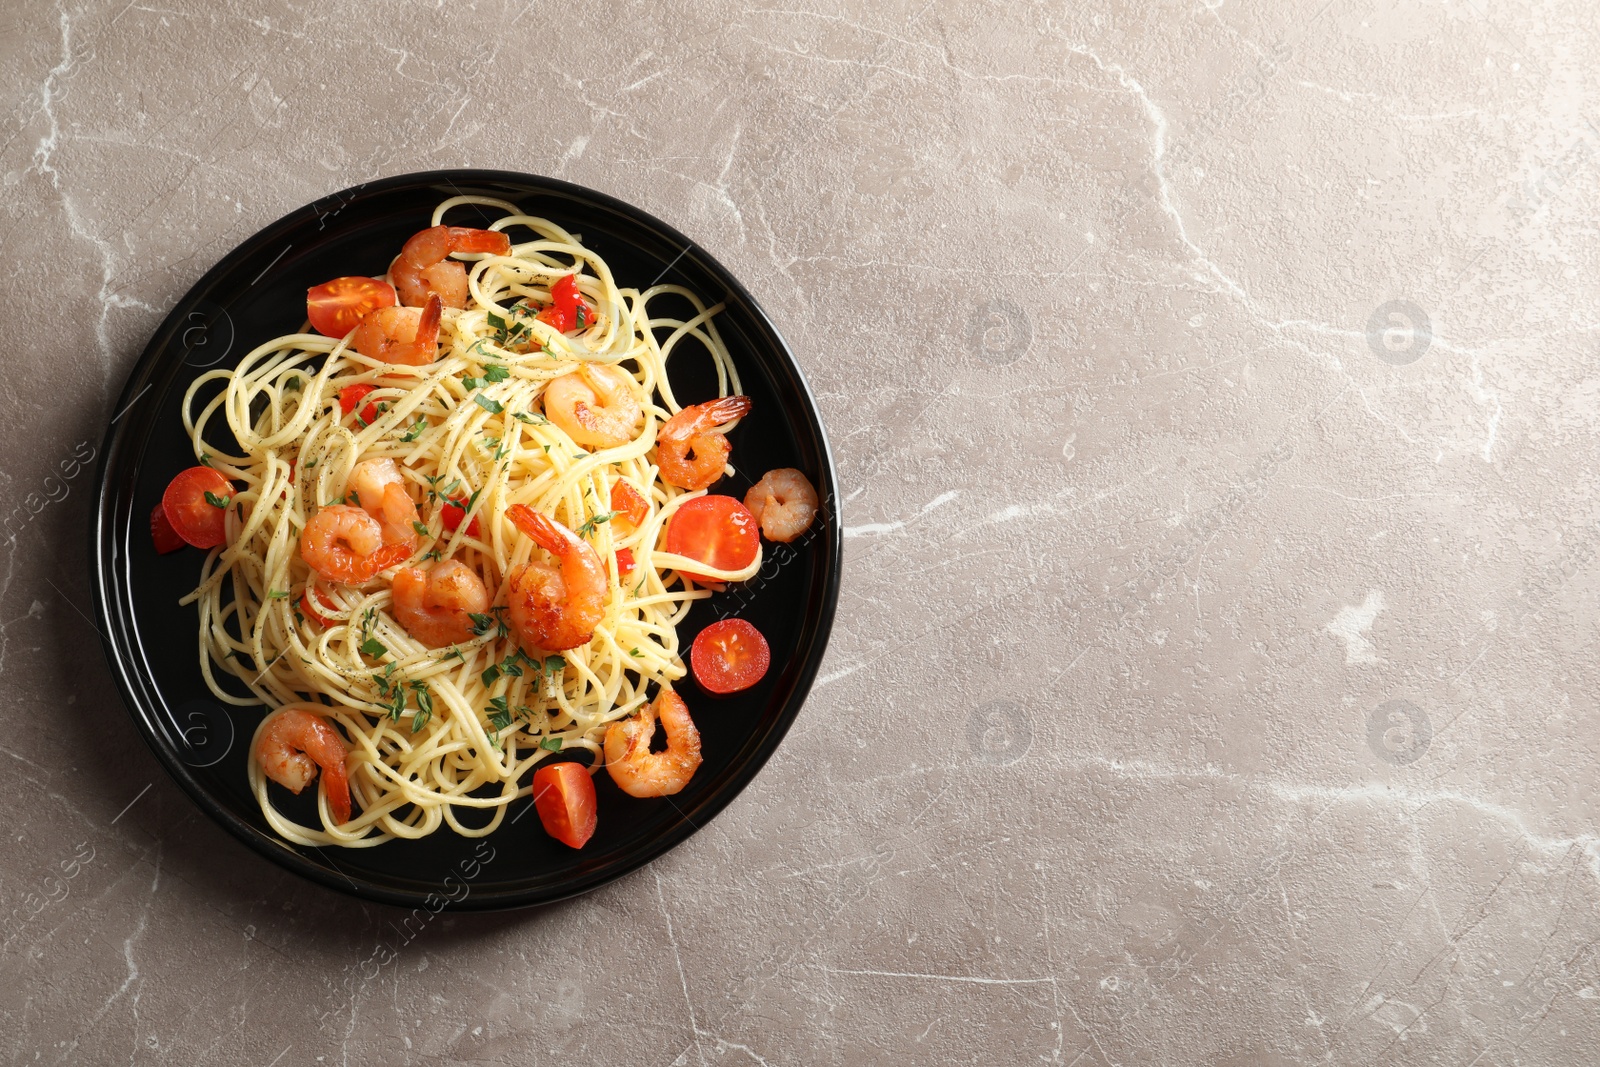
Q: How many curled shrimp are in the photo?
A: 11